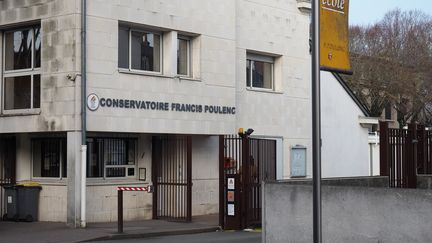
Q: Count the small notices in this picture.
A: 3